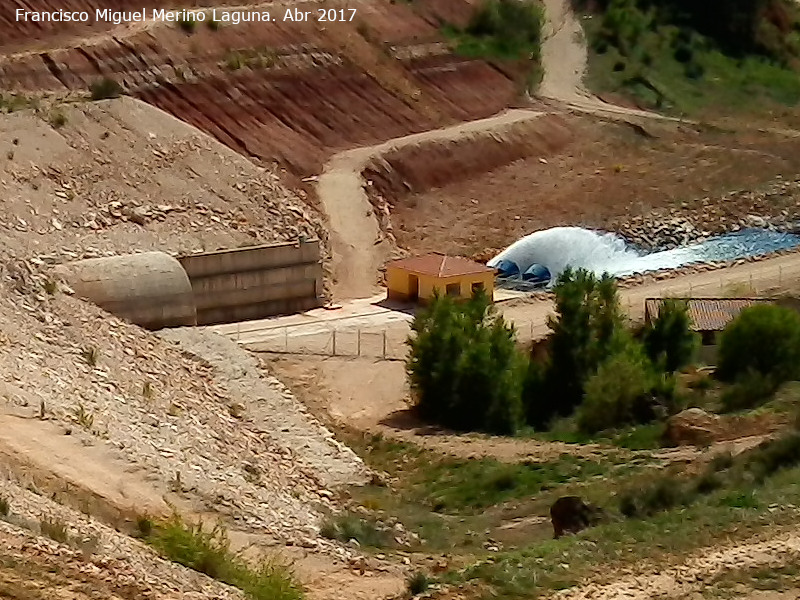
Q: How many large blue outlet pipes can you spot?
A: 2